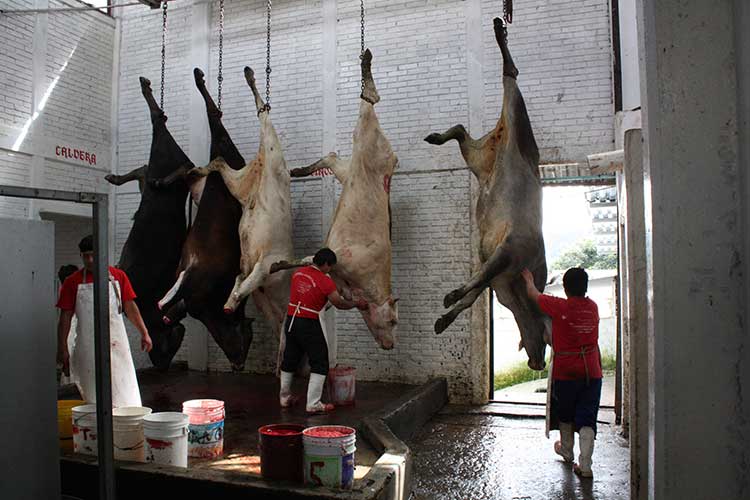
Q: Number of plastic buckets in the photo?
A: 8